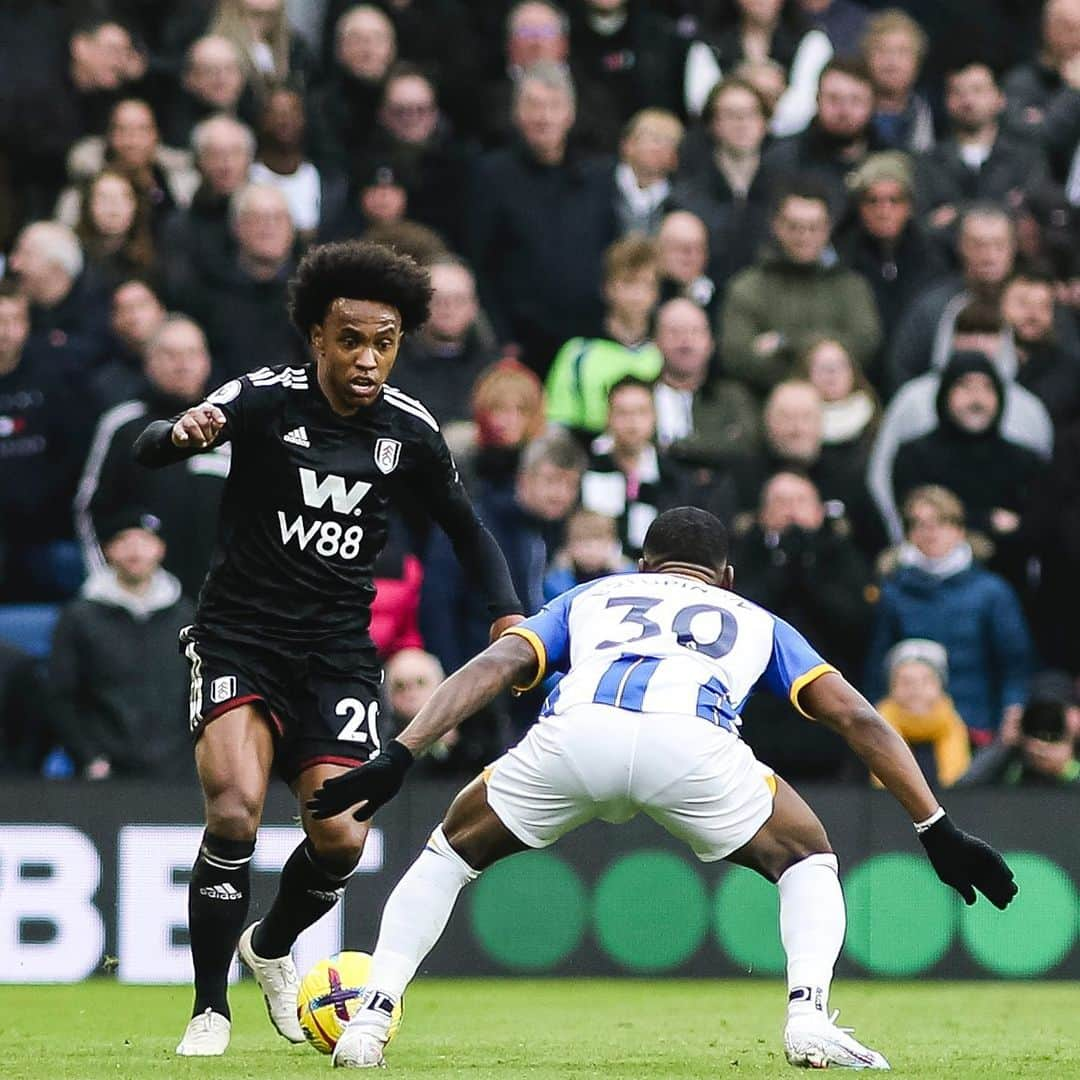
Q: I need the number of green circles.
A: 5